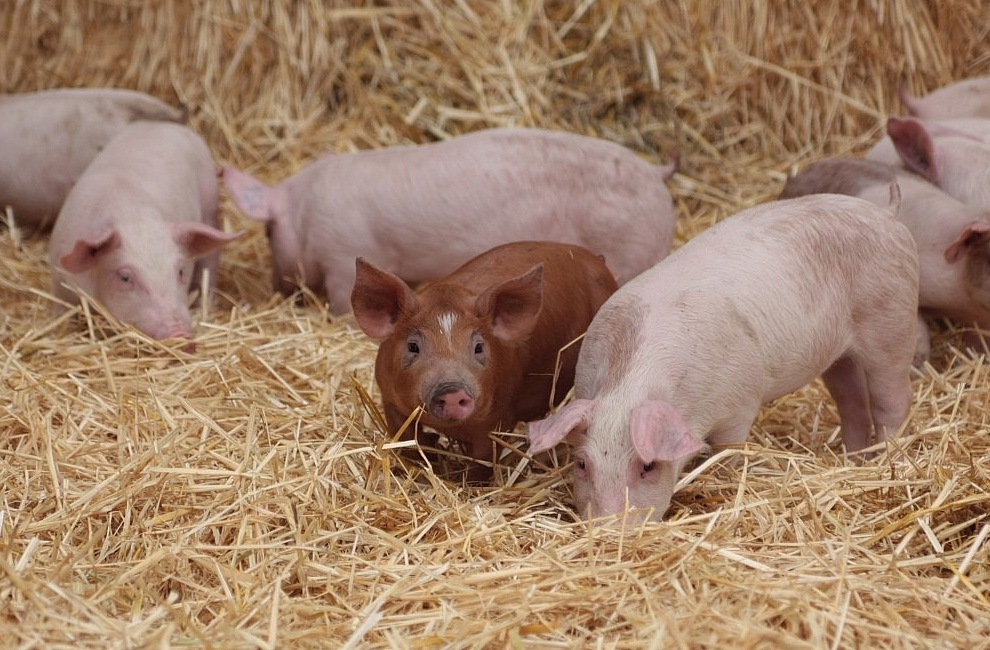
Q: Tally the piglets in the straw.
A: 8